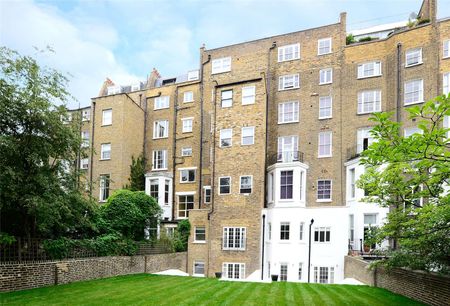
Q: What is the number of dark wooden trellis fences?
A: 1